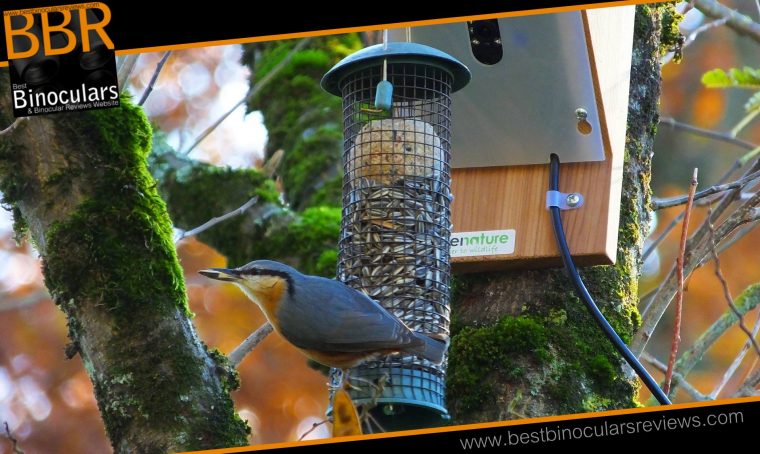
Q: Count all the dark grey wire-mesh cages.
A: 1